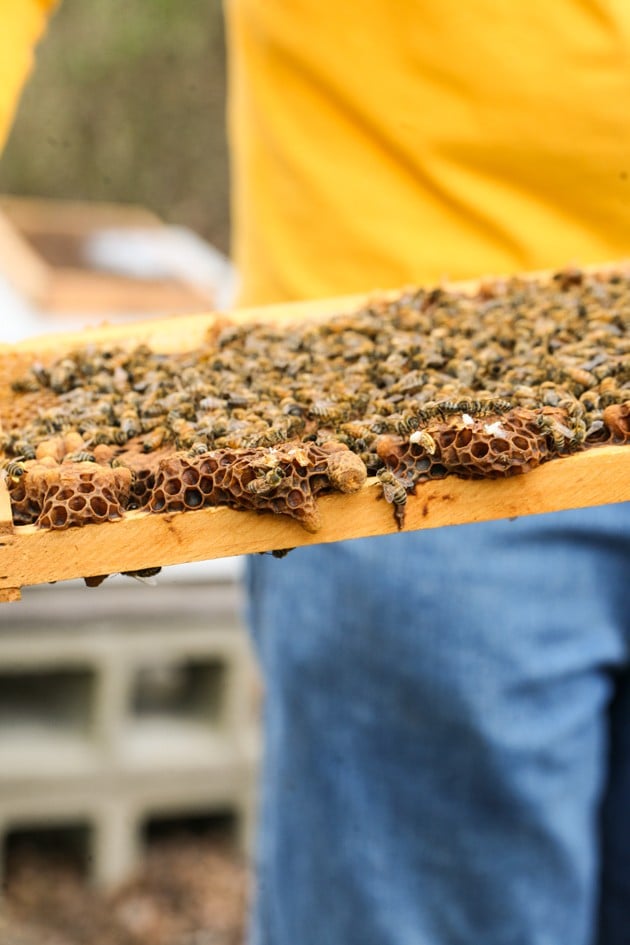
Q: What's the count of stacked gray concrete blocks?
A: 2